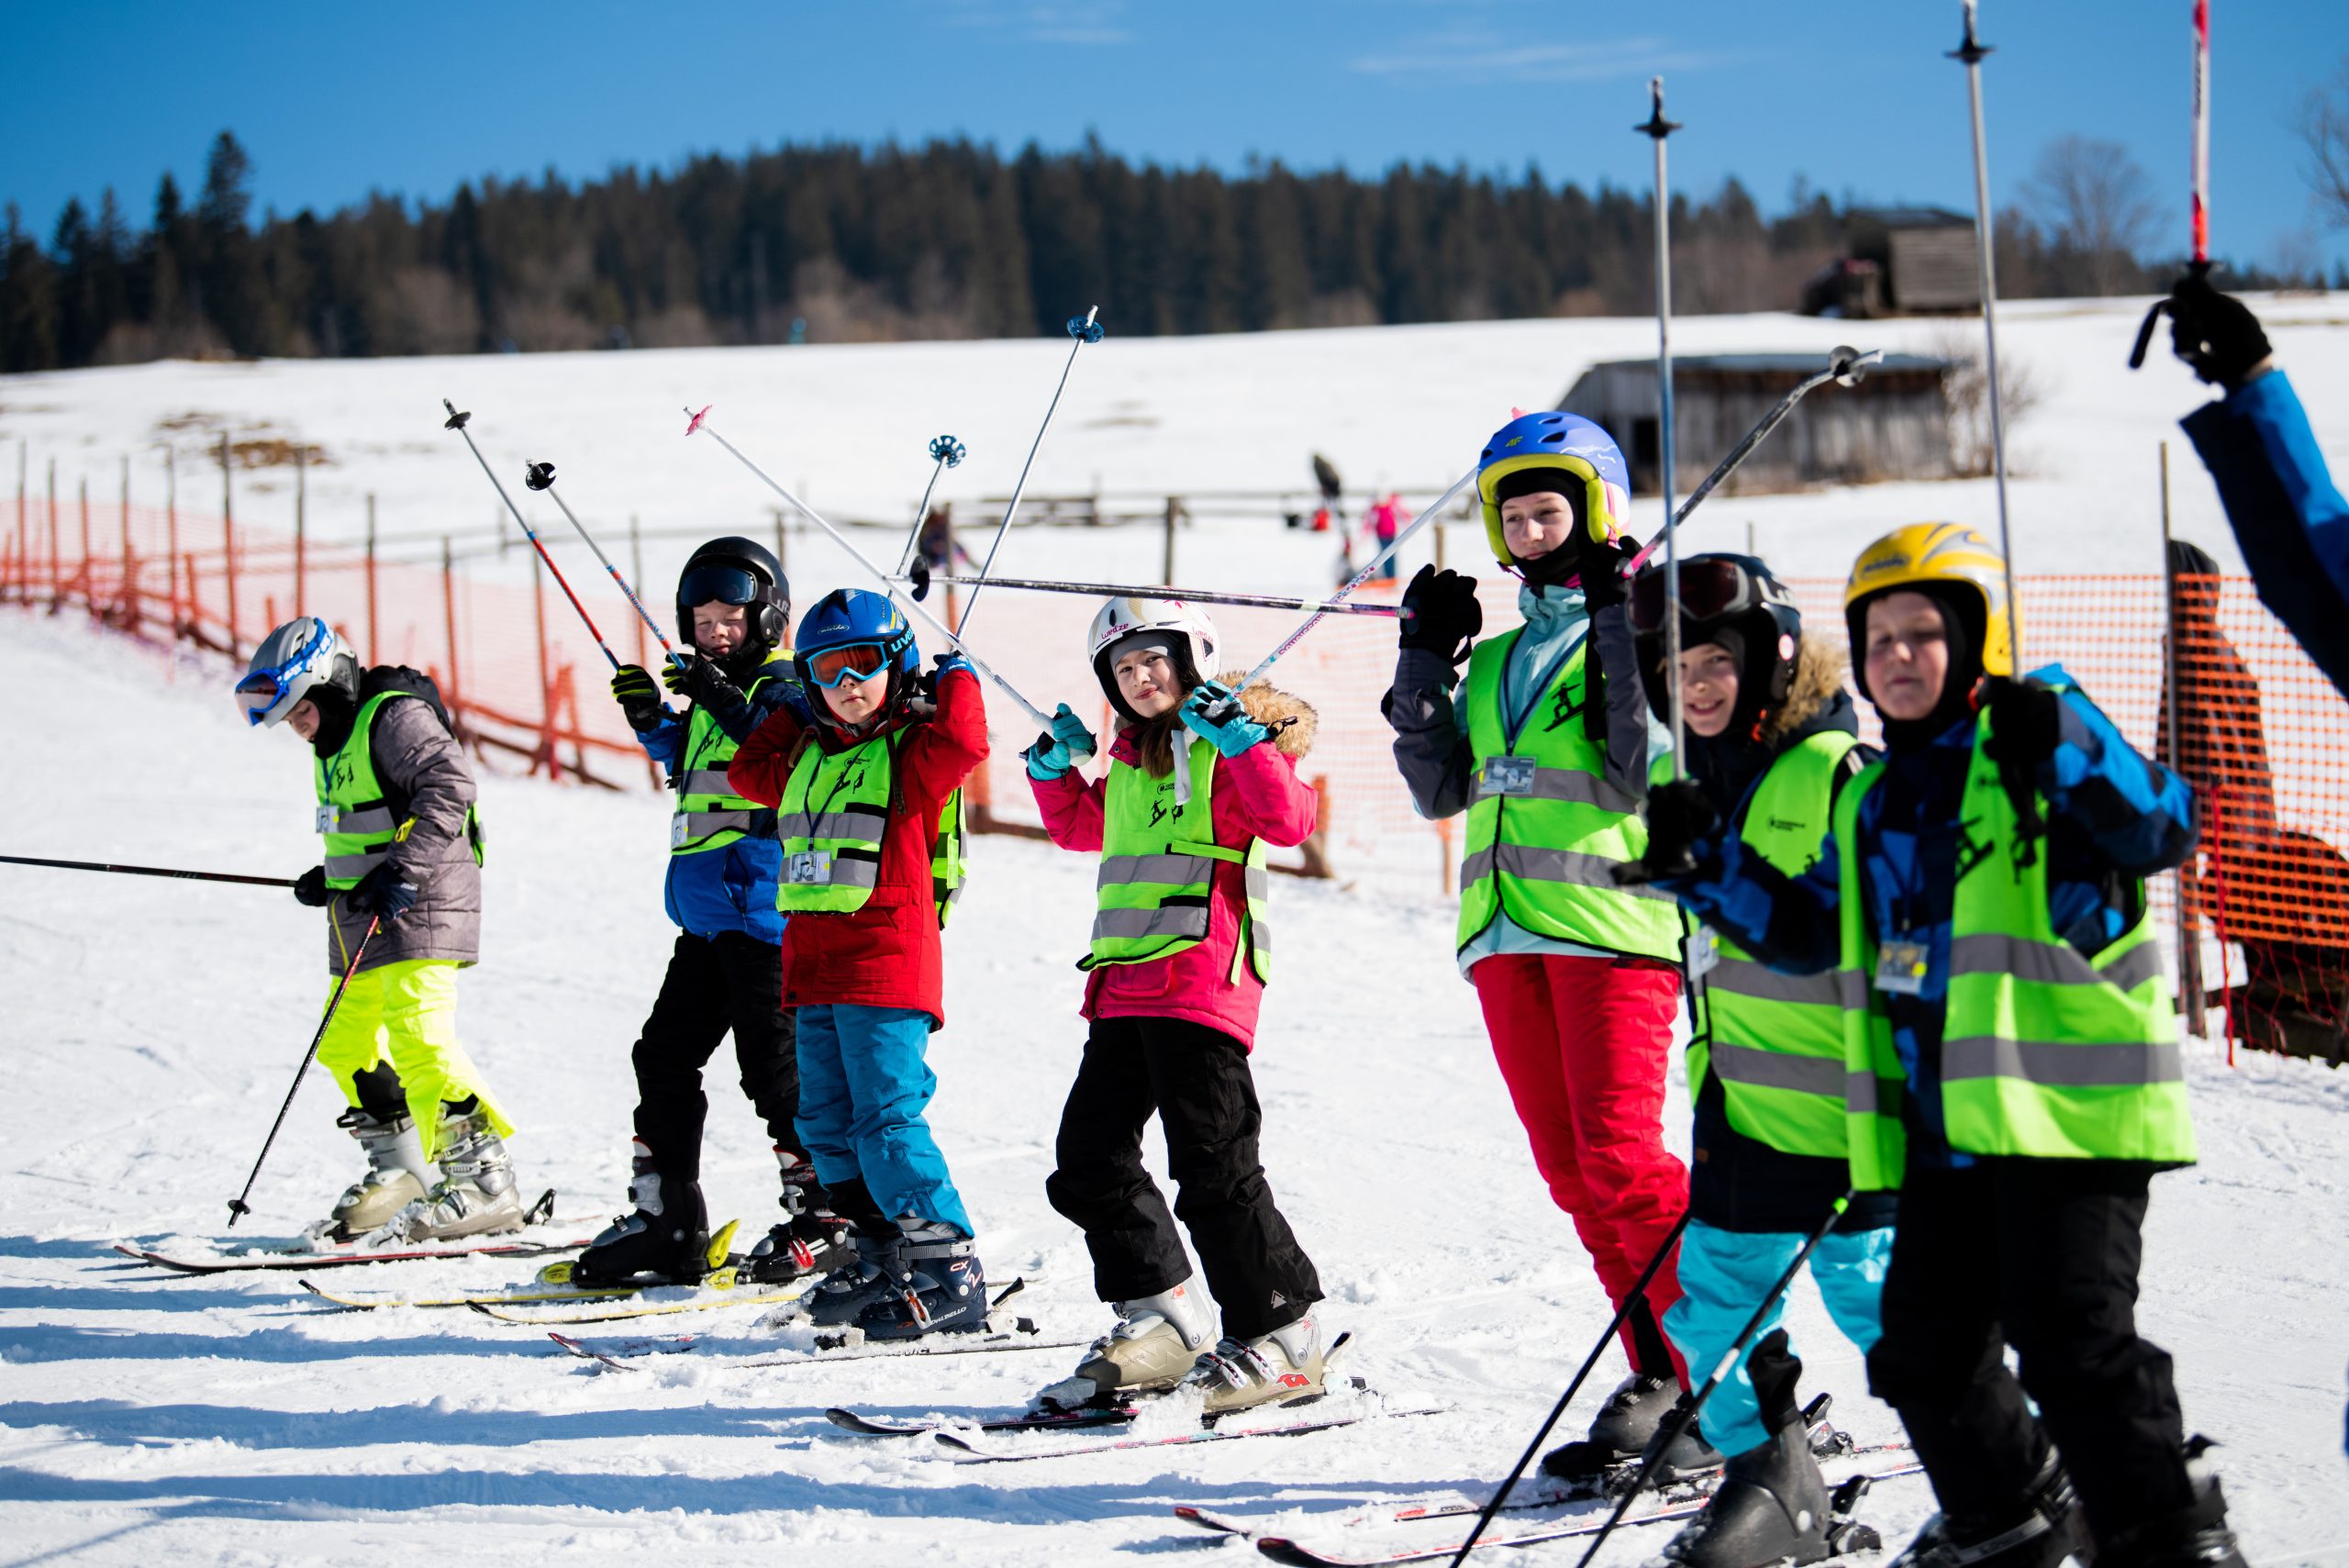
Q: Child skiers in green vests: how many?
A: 7